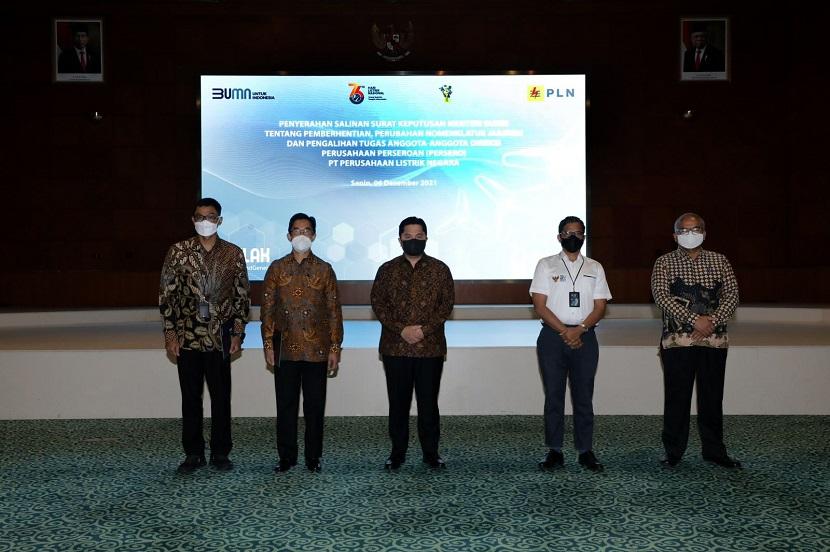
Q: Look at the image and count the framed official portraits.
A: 2